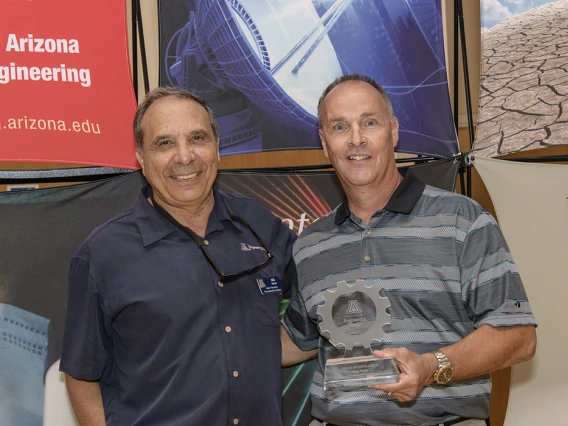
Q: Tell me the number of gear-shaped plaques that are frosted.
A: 1